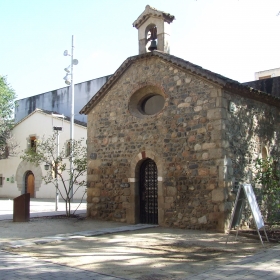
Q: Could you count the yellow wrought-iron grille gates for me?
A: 0